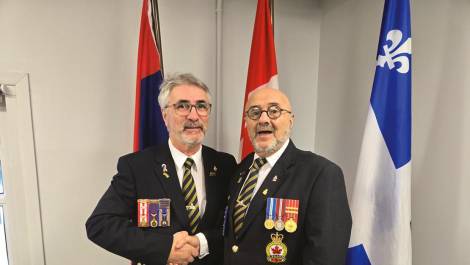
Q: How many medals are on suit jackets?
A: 6